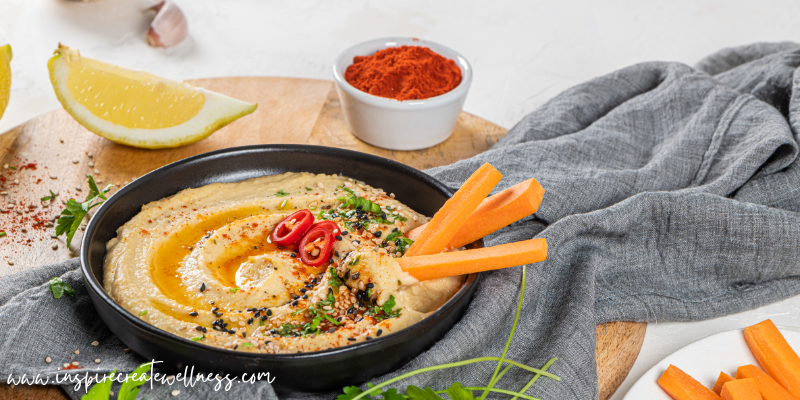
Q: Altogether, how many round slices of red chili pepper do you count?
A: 3